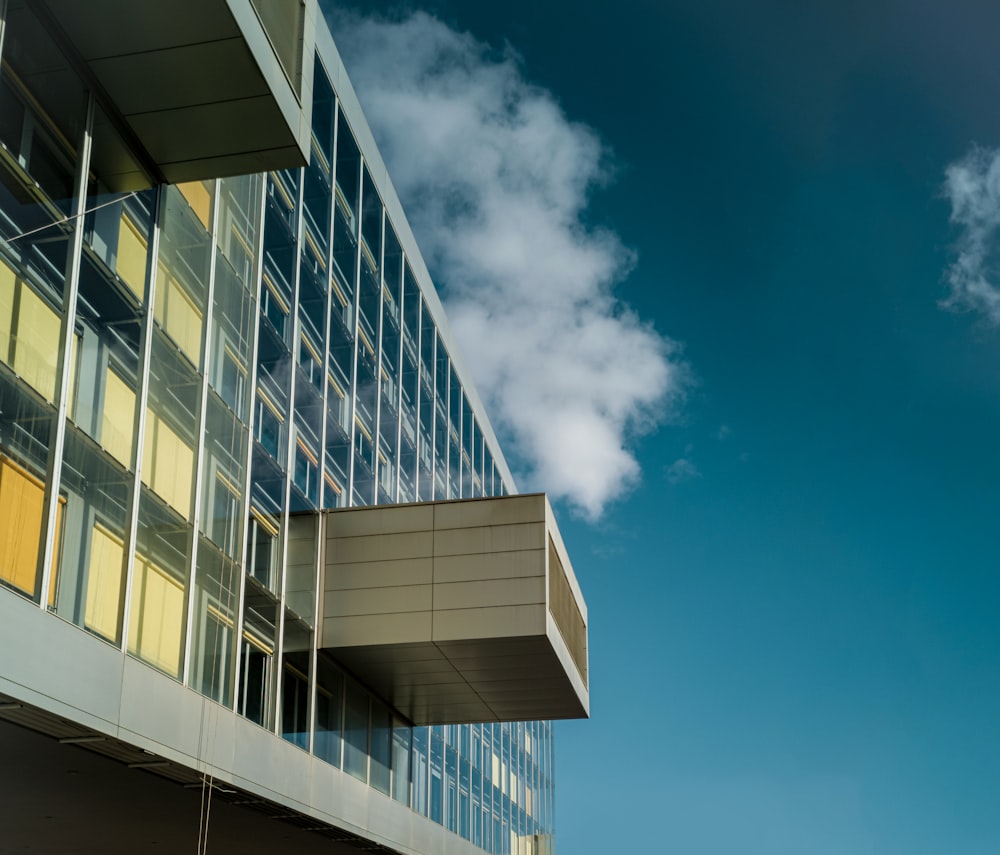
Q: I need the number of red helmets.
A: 0